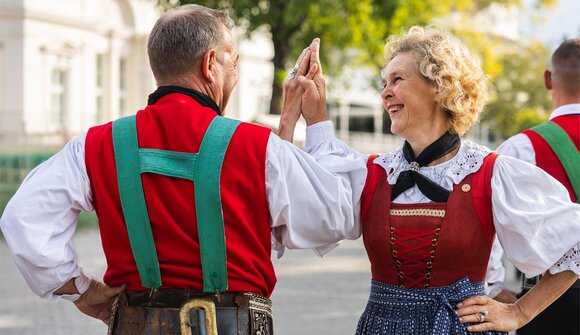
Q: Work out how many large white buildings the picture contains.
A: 1